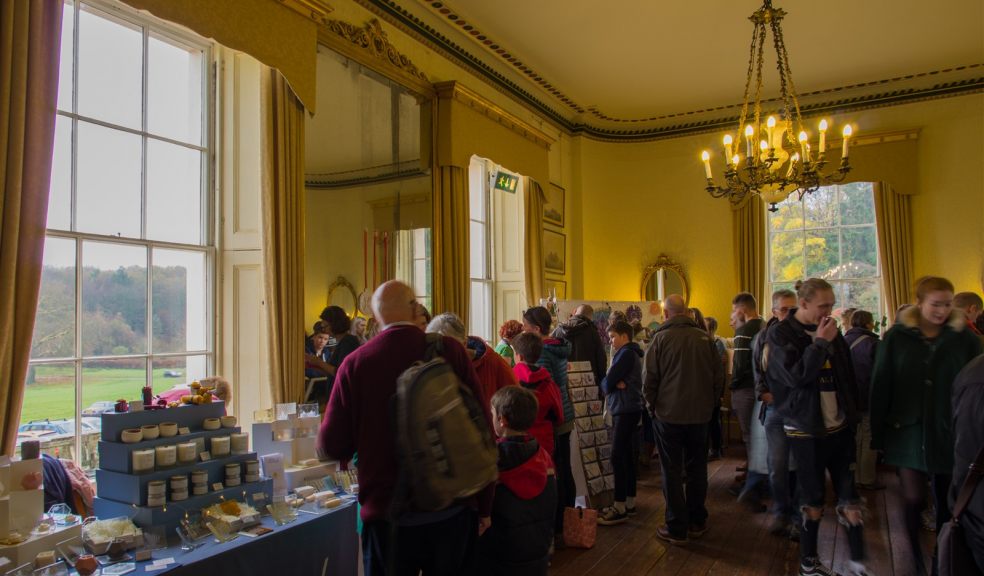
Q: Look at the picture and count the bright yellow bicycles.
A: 0